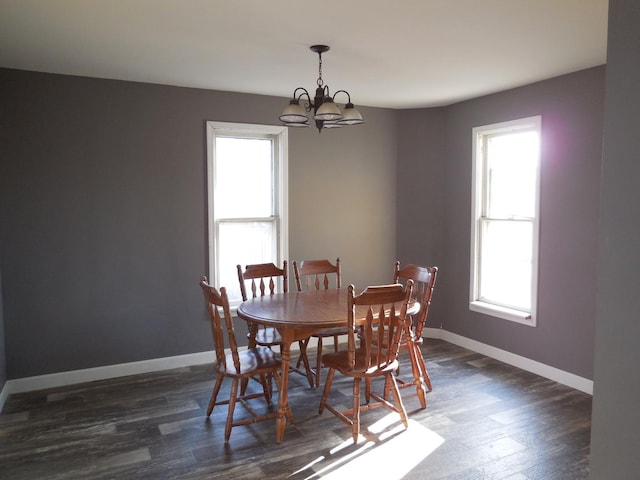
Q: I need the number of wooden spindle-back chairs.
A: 5